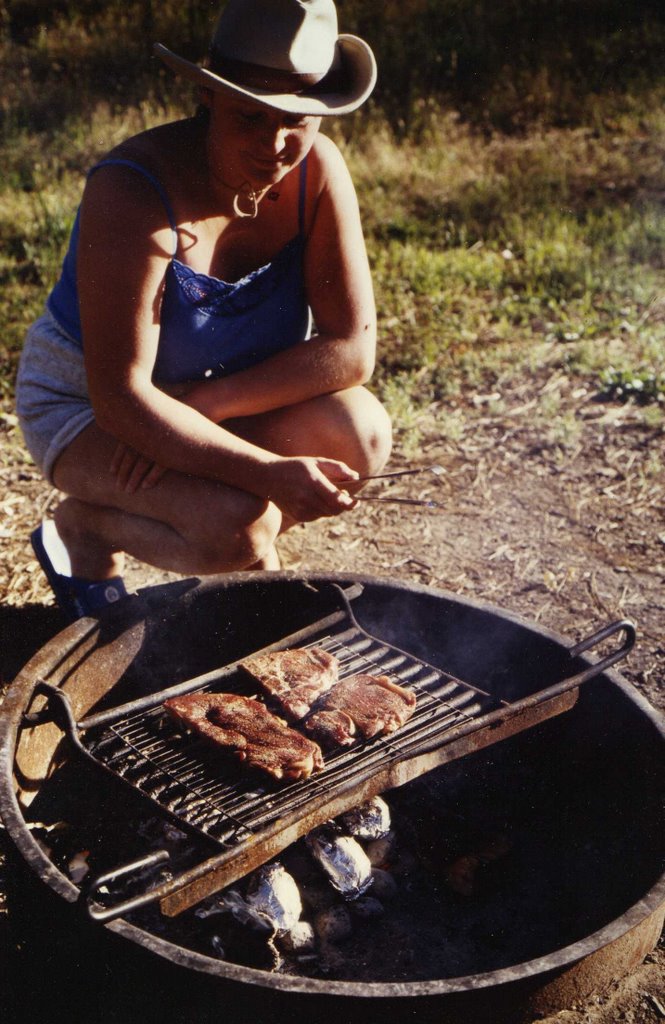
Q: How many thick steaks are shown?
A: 3